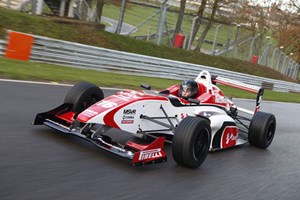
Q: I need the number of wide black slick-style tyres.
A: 3